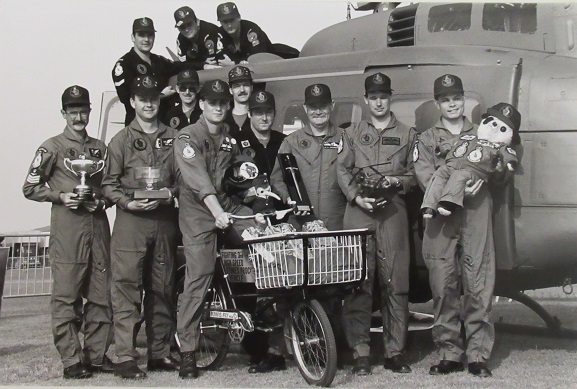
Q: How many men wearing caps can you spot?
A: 12